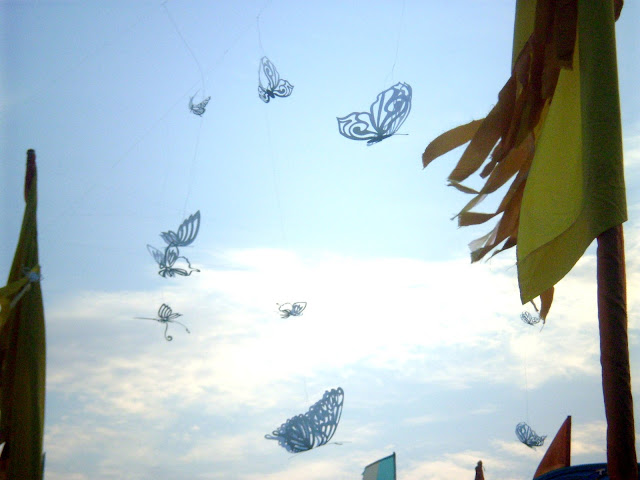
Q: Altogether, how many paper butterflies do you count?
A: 10